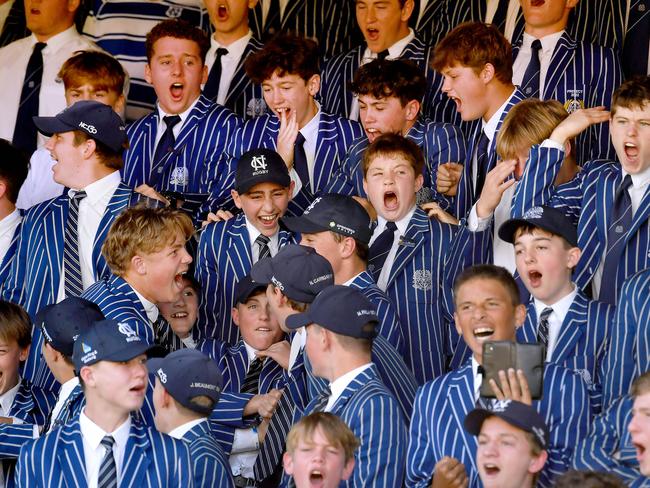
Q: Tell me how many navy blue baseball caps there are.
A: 11